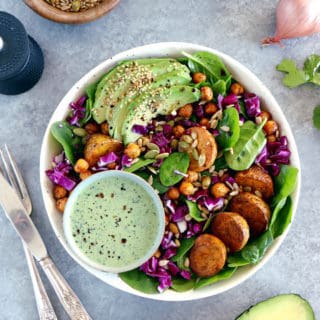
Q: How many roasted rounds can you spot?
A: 6